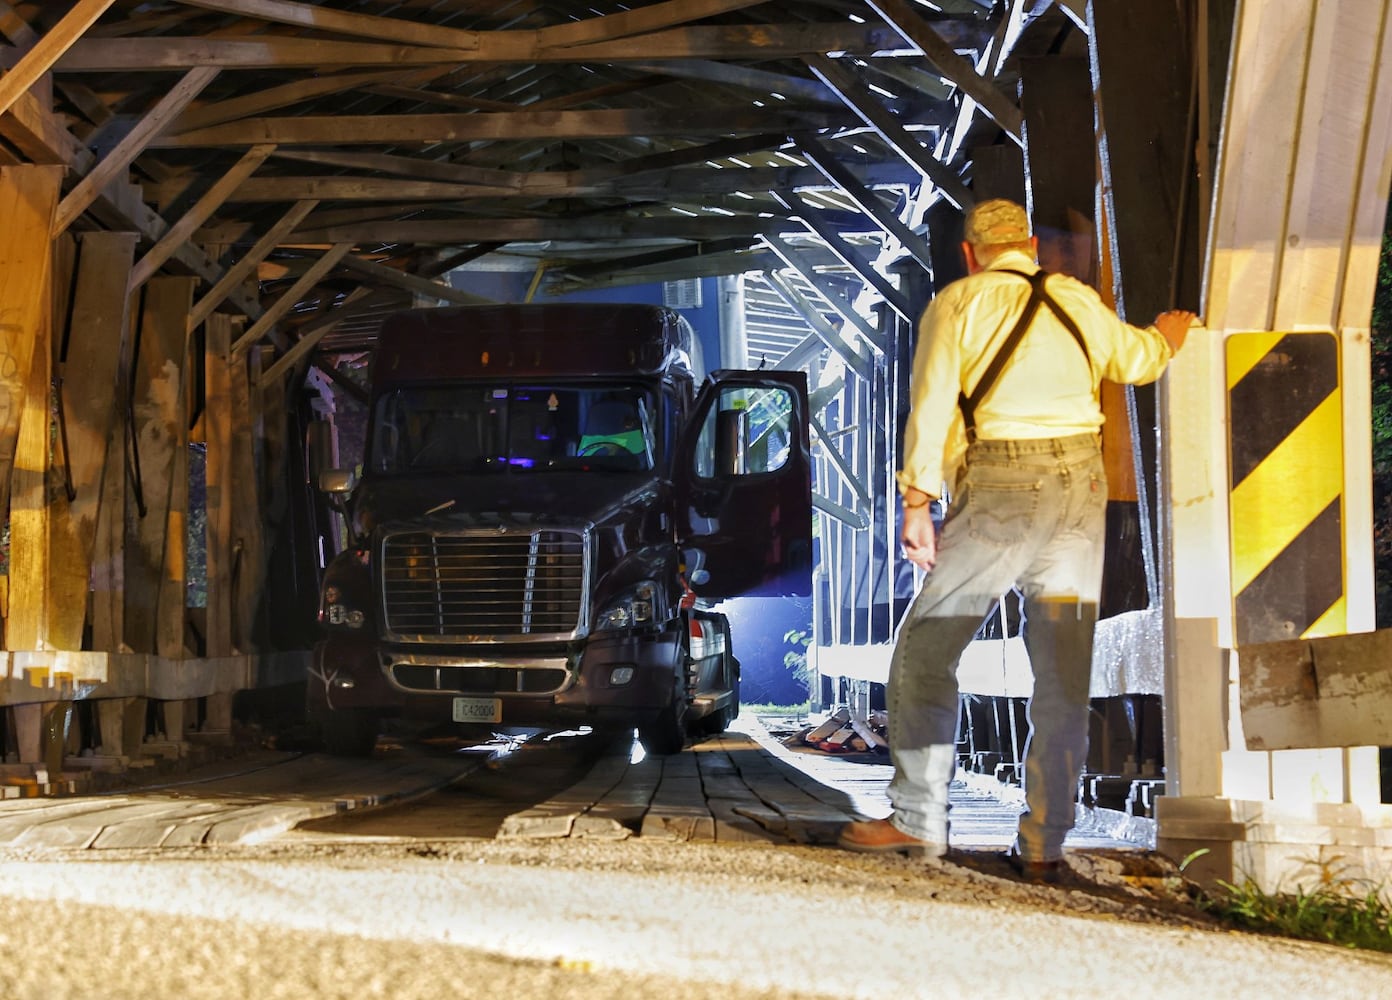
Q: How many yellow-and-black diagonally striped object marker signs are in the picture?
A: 1